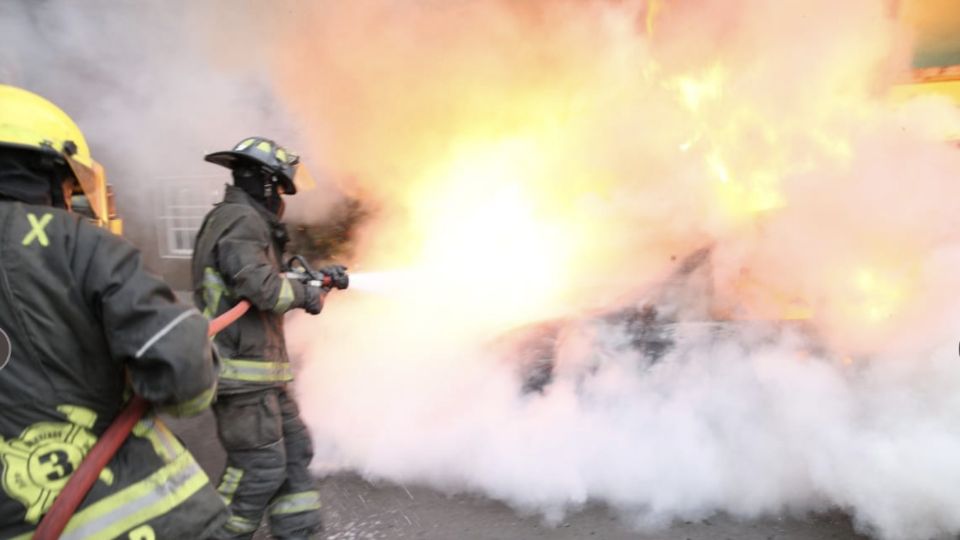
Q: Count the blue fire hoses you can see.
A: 0